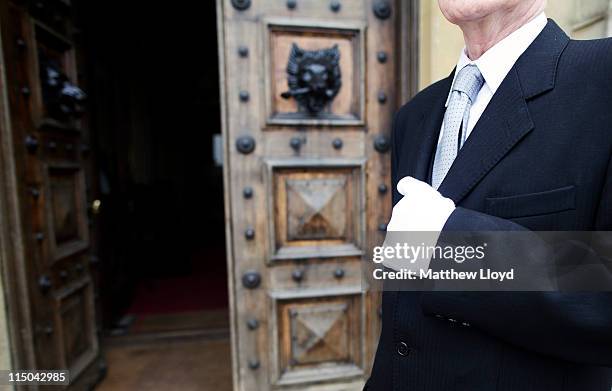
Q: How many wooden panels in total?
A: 6